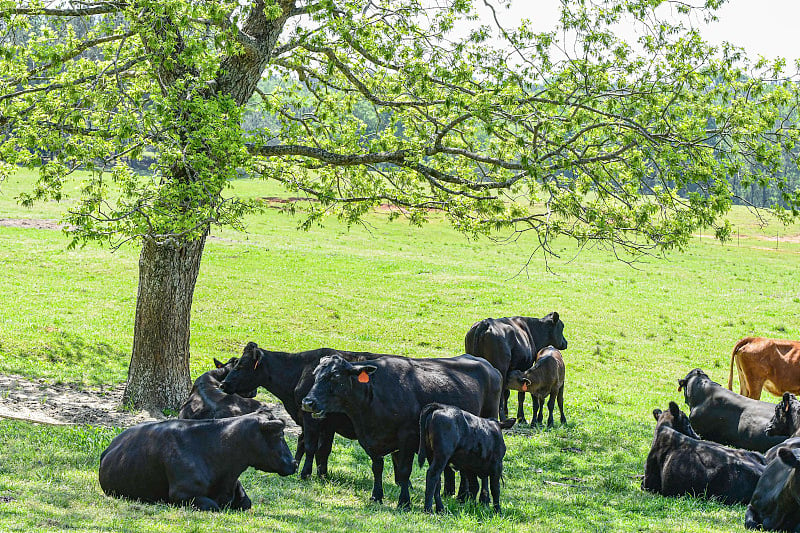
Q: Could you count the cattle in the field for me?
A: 12